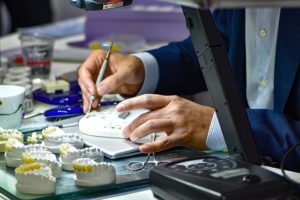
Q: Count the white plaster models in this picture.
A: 7